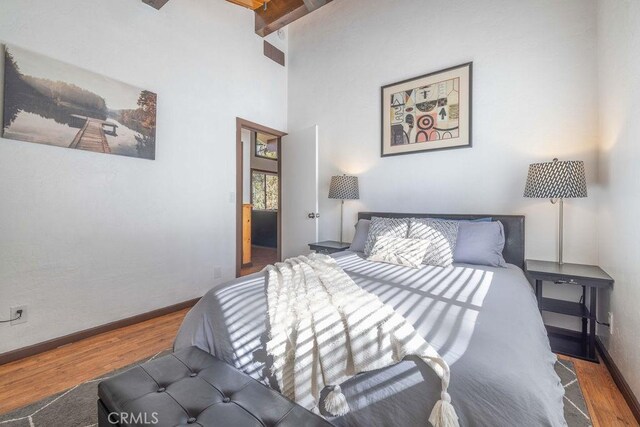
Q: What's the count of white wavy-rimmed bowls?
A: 0